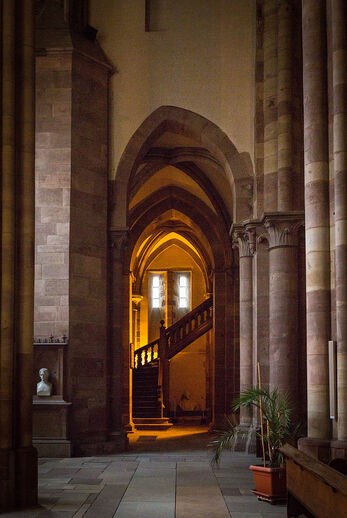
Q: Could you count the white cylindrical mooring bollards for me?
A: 0